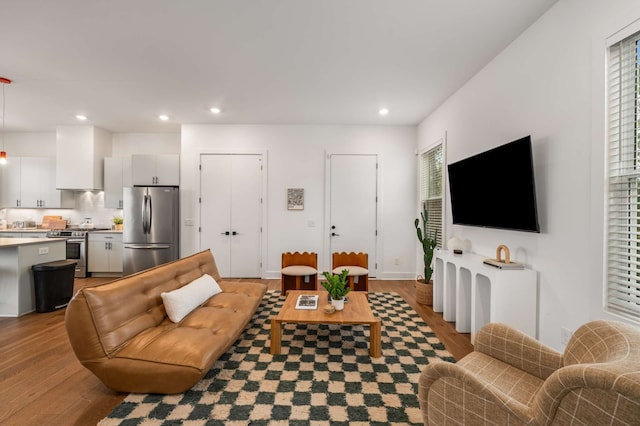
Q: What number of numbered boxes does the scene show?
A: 0